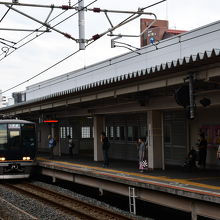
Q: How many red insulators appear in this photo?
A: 4